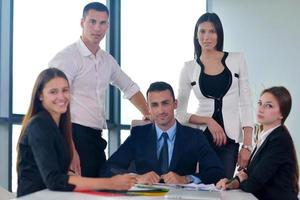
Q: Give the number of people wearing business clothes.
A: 5